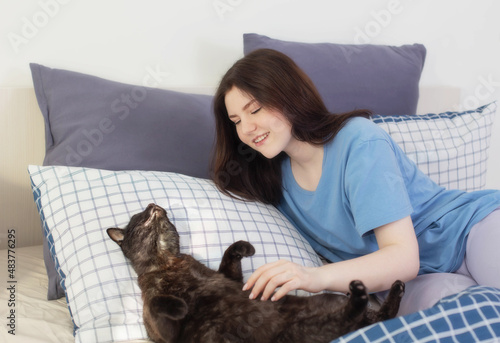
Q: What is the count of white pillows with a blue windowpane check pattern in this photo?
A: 2